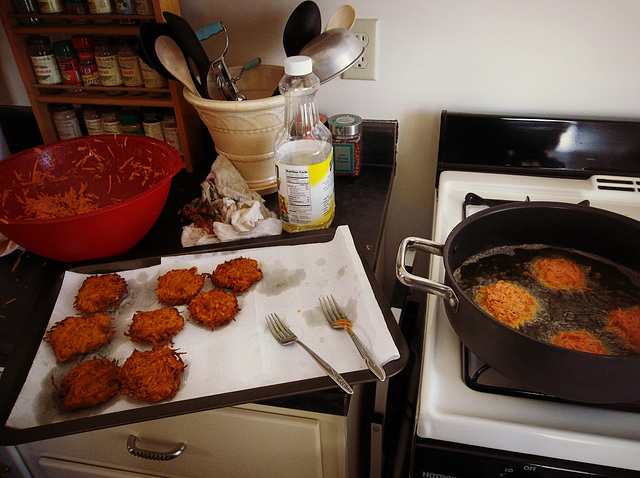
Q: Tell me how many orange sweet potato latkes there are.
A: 12